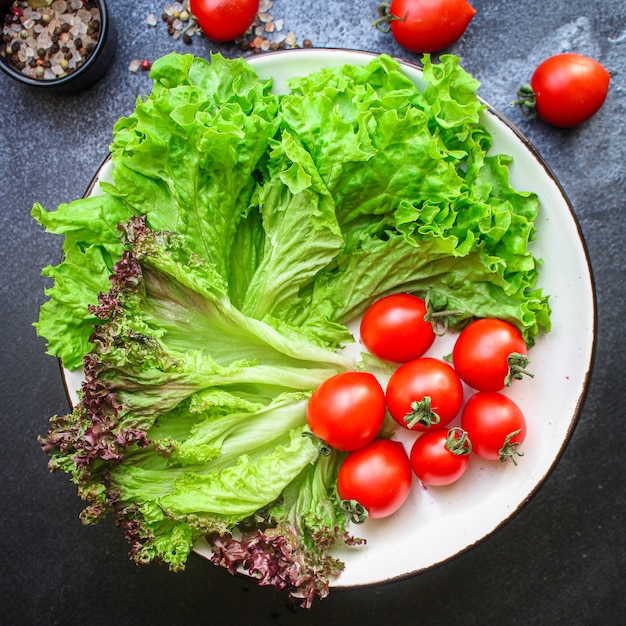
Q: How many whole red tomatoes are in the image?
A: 10